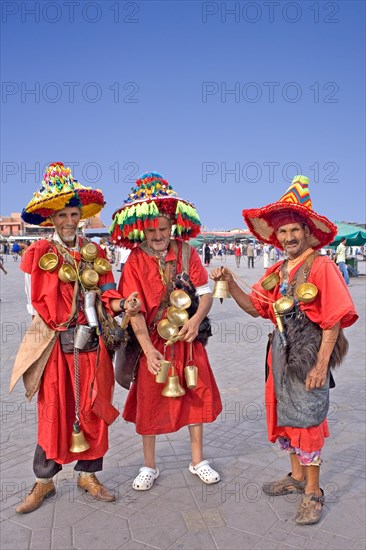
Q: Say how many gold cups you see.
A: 13